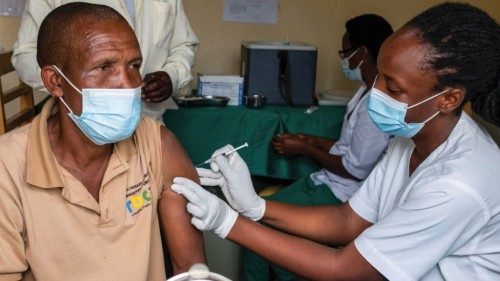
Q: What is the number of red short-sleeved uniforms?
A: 0